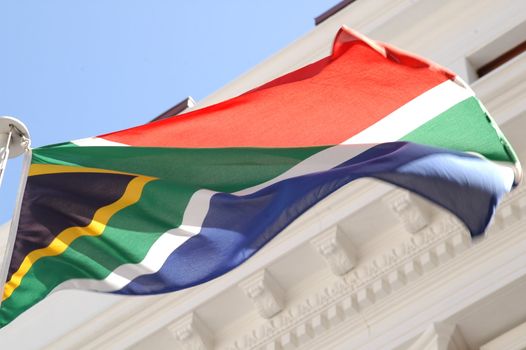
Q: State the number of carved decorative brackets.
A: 4